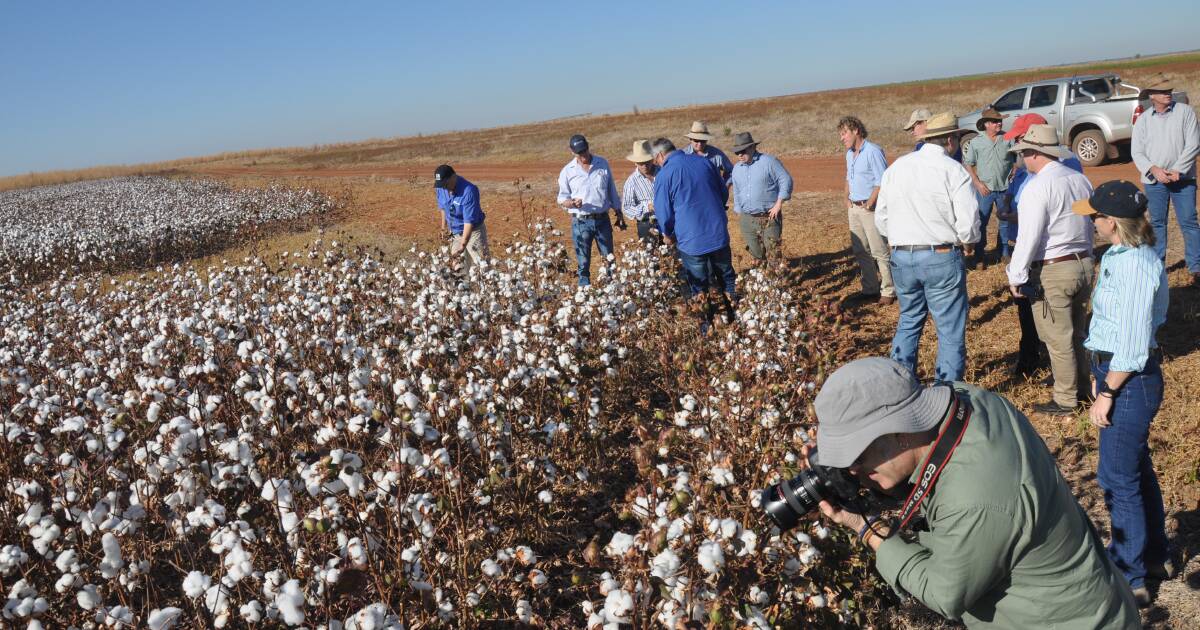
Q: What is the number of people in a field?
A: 15